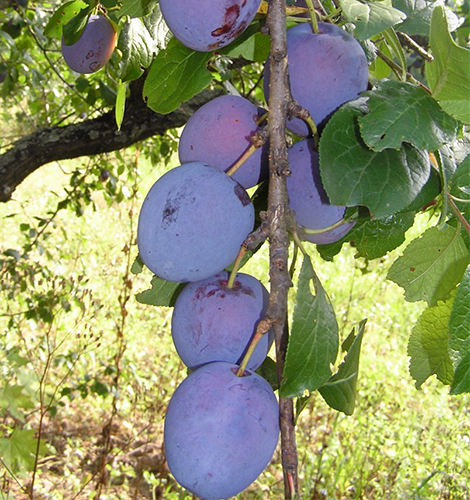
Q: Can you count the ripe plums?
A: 8